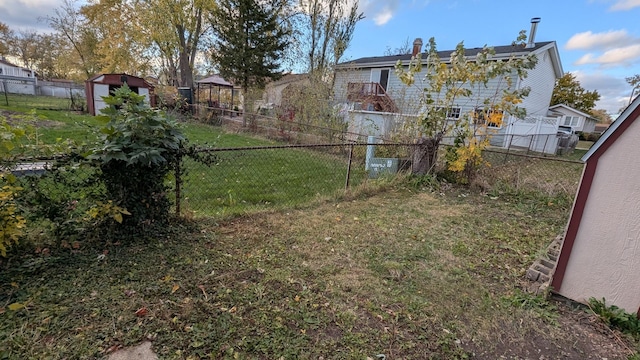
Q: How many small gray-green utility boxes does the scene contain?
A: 1